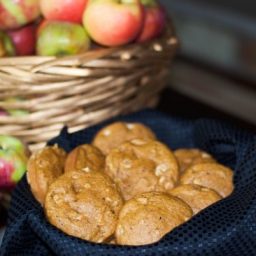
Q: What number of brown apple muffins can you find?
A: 9